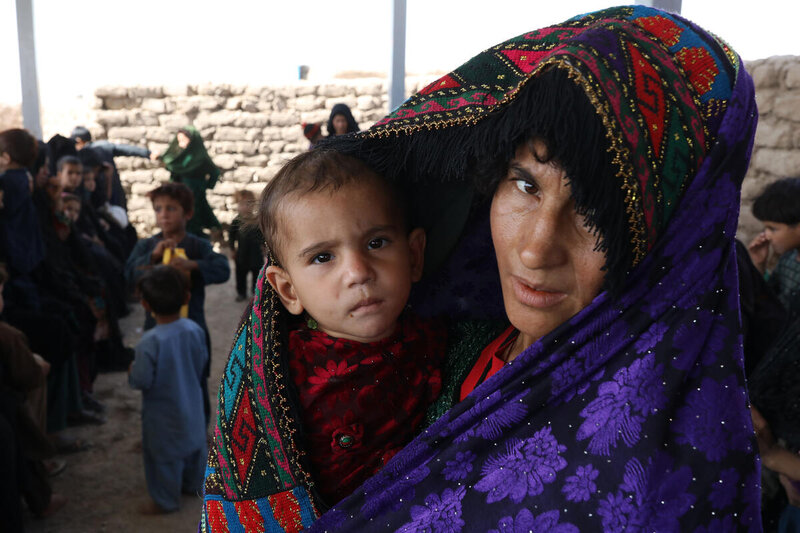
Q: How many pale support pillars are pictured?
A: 3